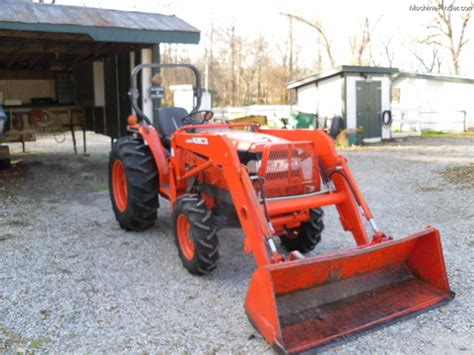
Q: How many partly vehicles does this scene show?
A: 1